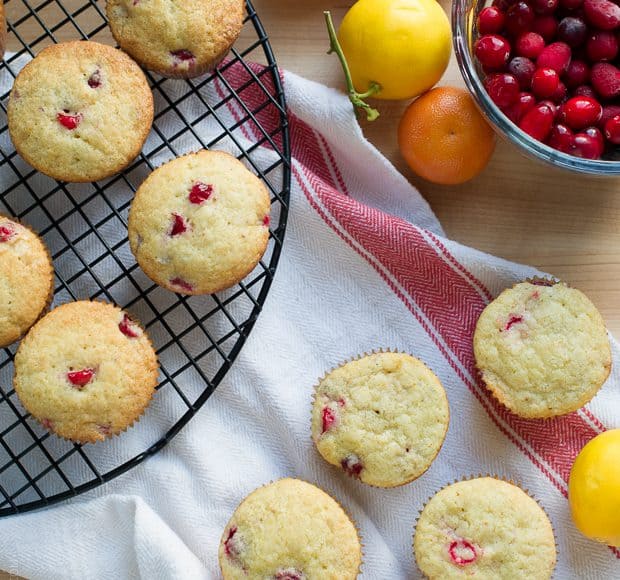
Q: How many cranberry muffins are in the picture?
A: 9